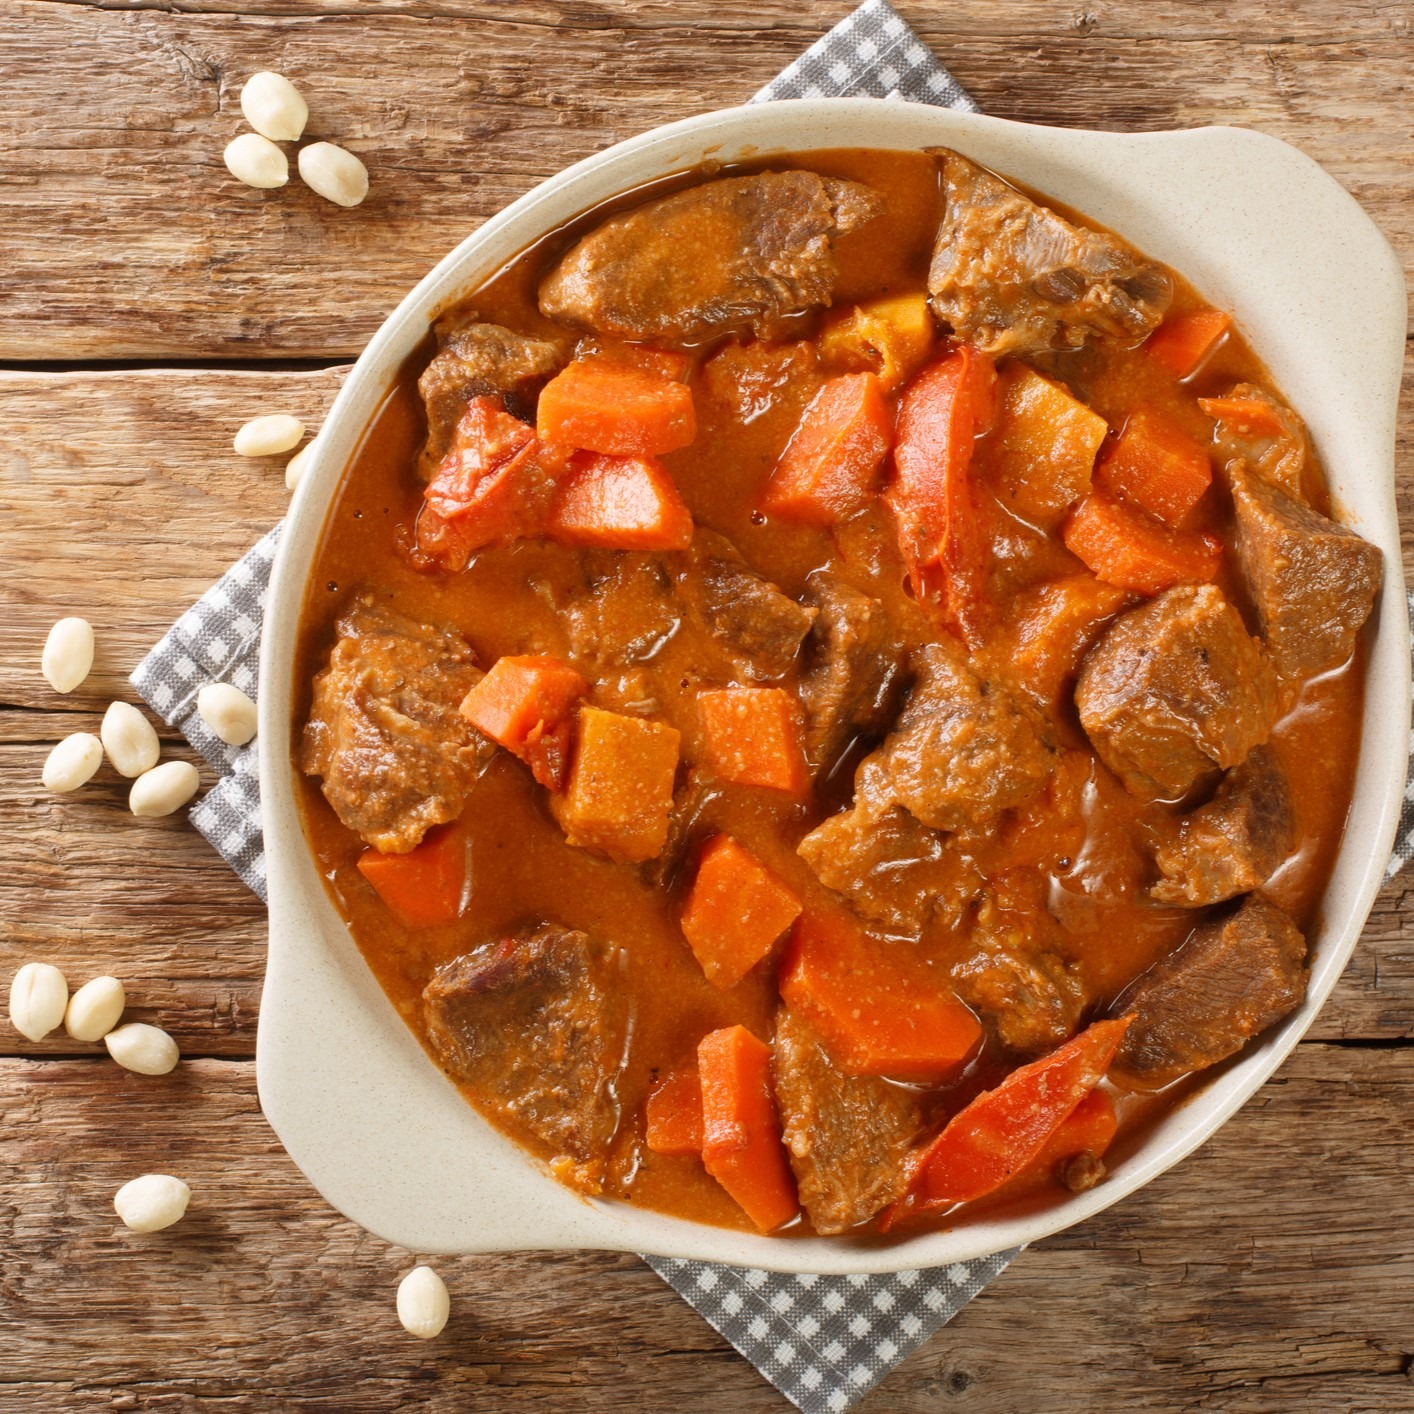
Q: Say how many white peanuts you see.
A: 15